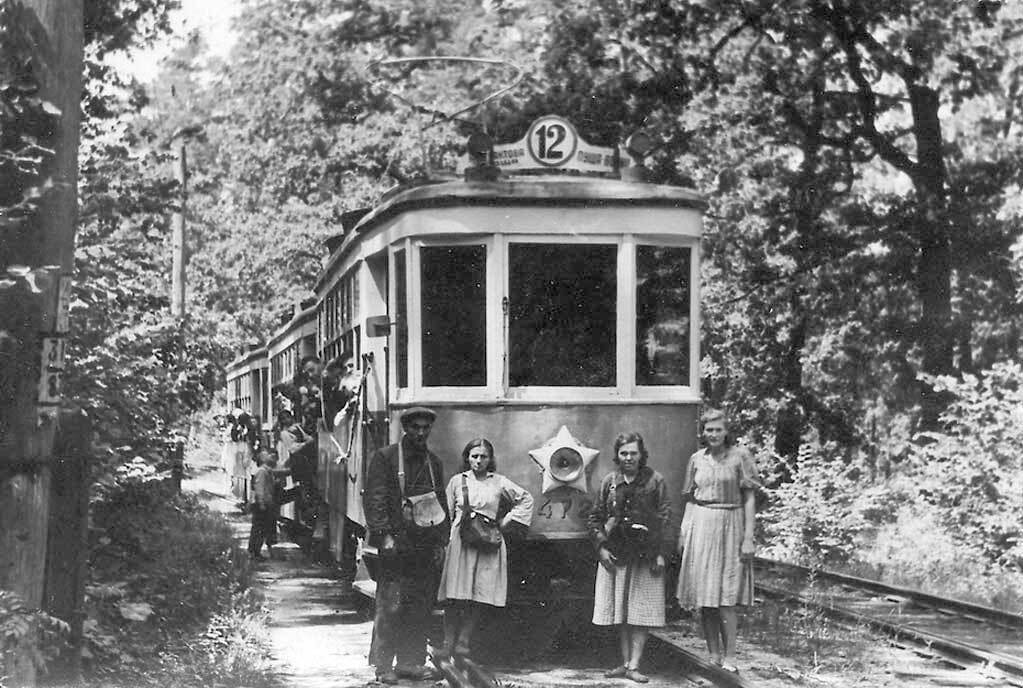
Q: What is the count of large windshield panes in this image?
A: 3